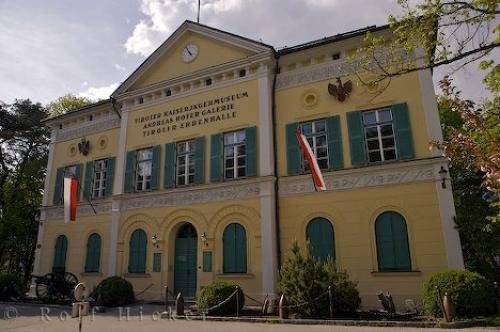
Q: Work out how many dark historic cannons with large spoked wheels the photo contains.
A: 1